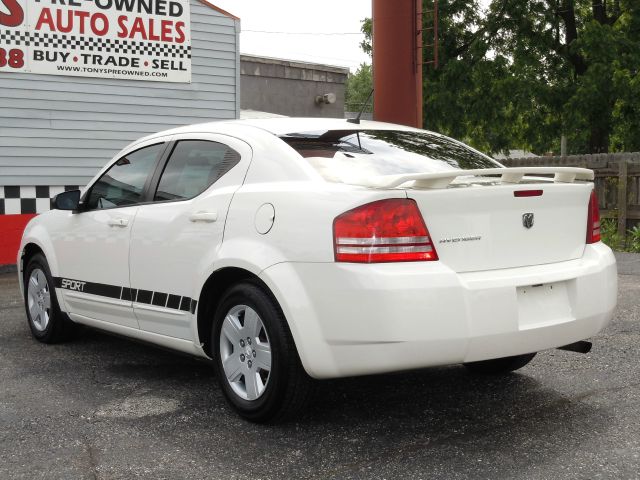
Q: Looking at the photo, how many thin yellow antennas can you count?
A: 0